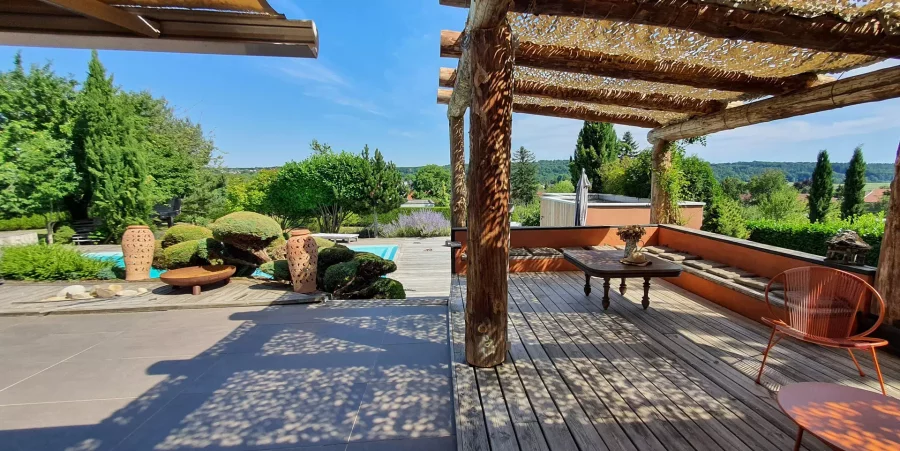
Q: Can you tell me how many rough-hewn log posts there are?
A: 4